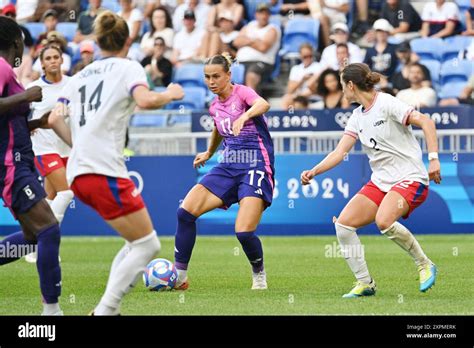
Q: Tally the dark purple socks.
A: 4